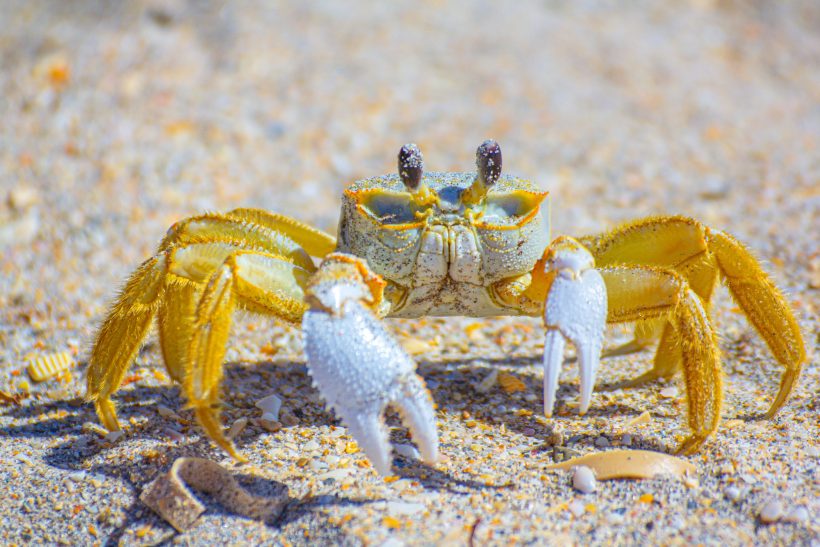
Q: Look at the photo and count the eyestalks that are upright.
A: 2